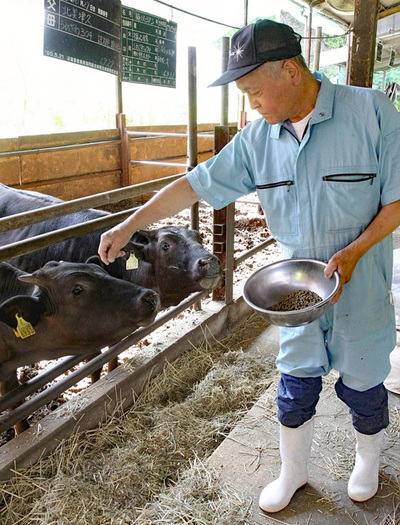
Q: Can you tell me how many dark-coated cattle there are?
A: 2